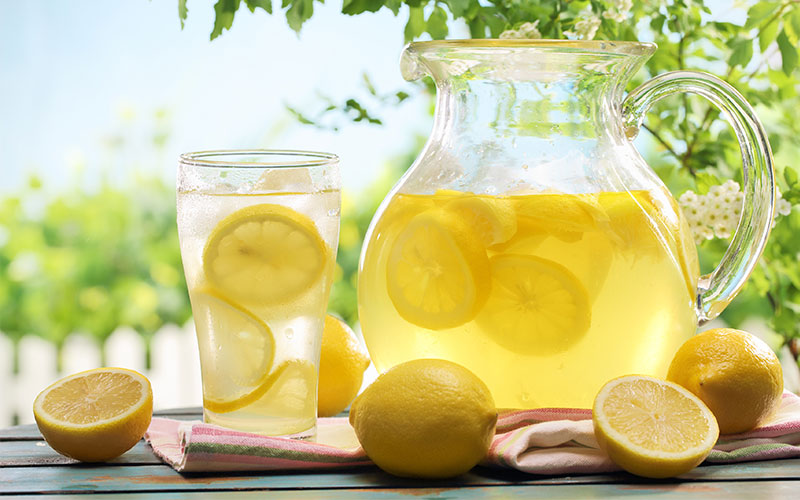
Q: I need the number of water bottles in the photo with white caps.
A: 0